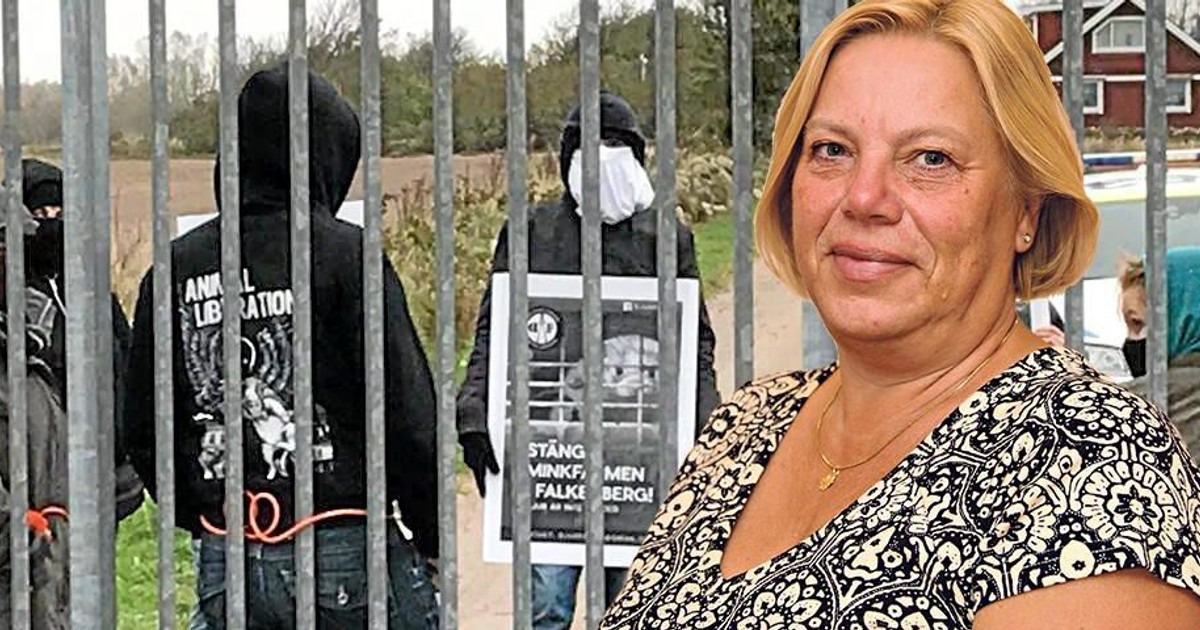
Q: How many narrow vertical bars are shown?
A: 12